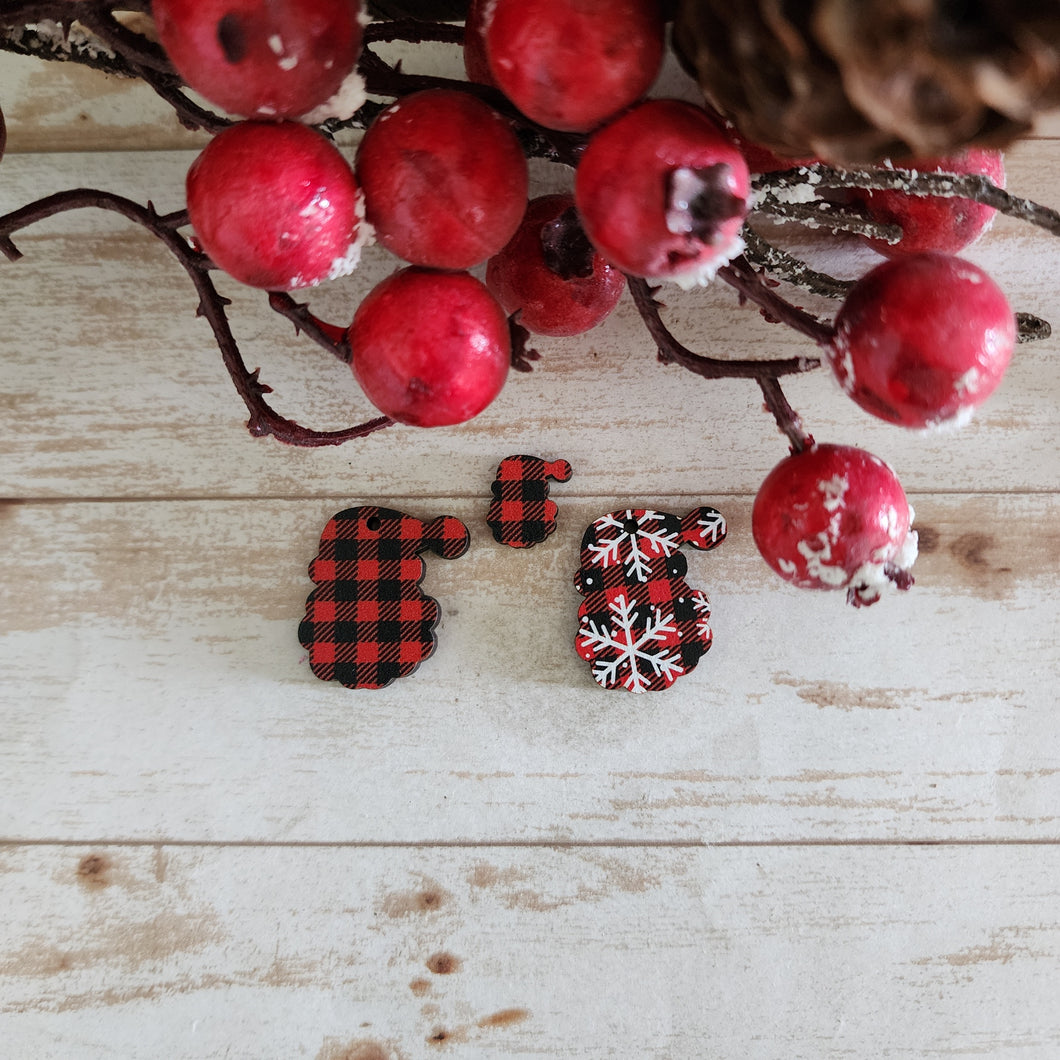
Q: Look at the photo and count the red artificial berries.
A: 12